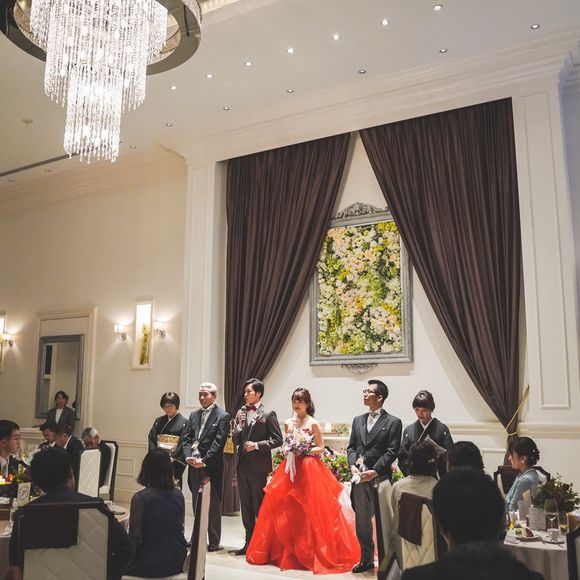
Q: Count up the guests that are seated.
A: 10